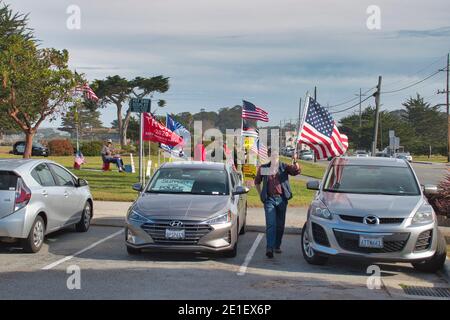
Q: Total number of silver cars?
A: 3